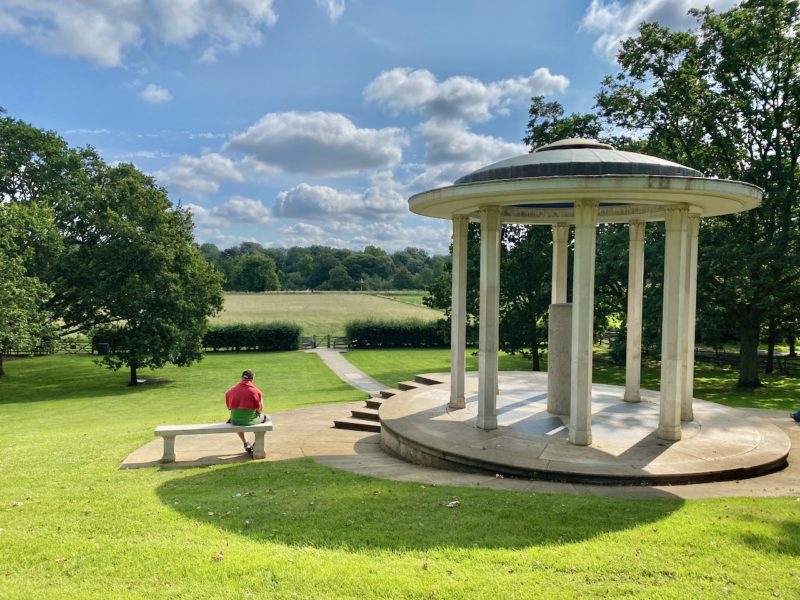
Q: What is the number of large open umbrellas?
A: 0